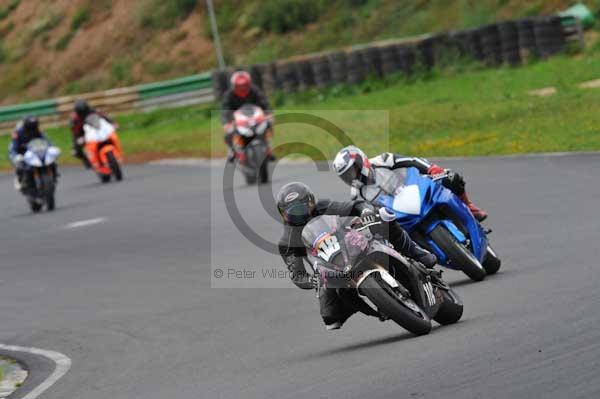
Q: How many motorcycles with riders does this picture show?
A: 5